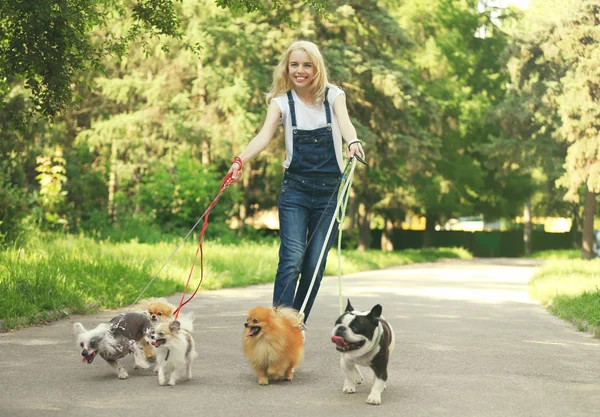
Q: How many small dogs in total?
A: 5